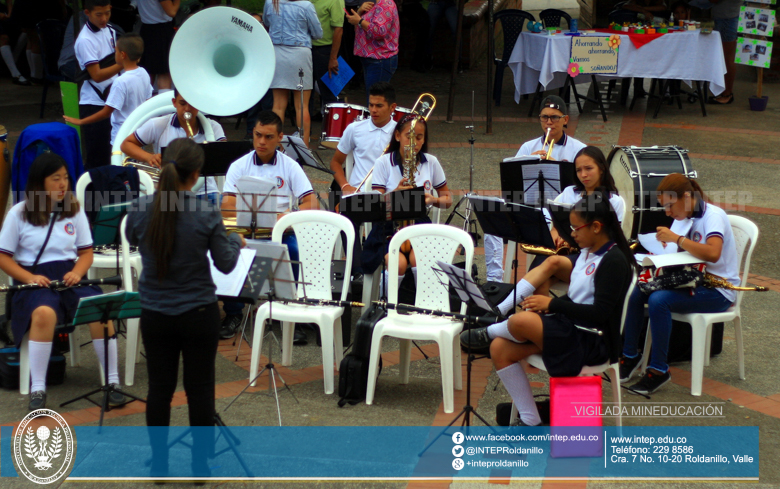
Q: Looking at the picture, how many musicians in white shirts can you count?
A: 9